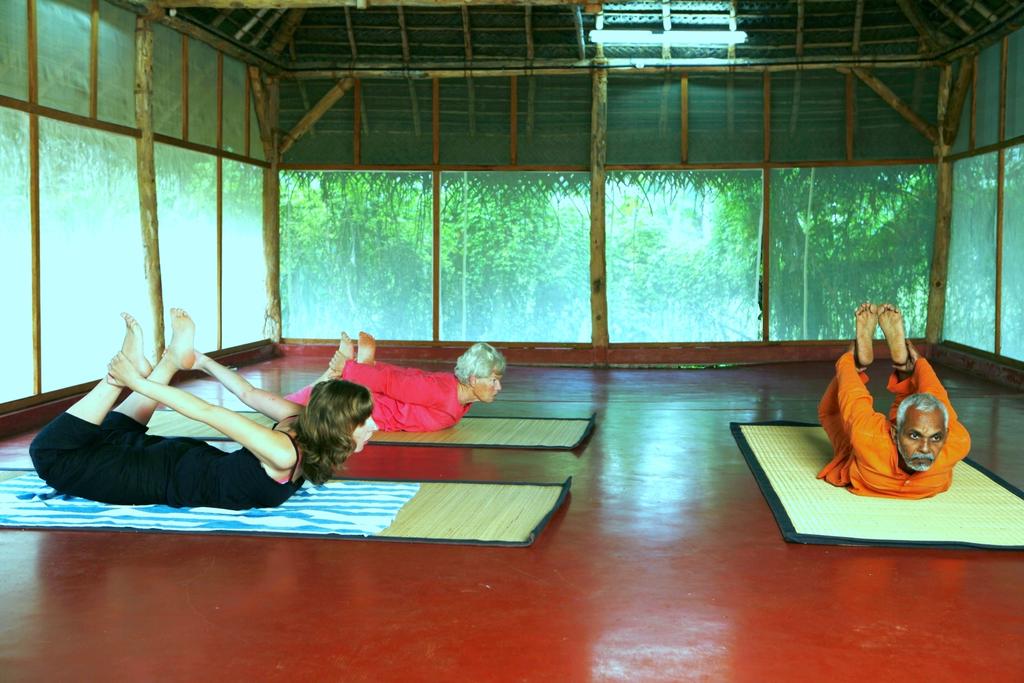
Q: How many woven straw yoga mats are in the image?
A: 3